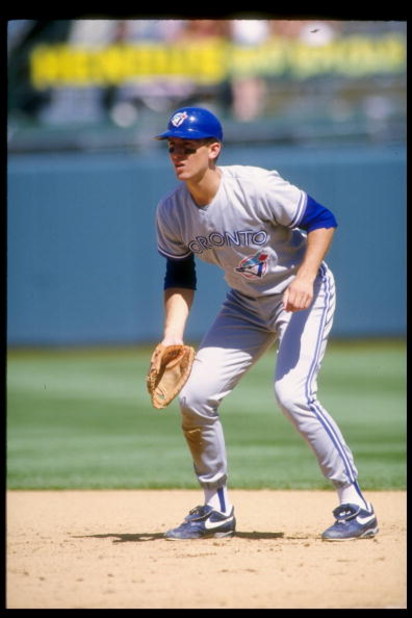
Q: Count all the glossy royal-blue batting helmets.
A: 1